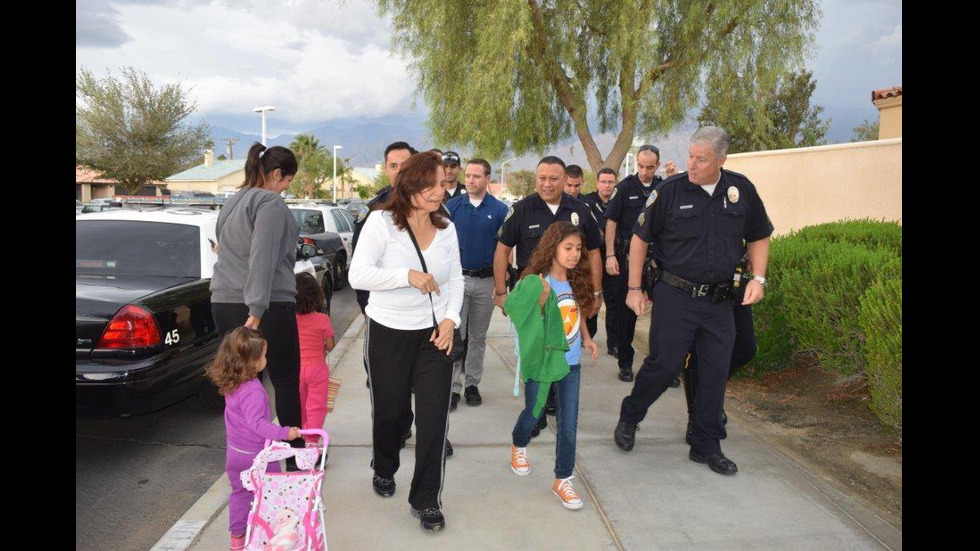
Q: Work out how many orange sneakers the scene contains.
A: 2